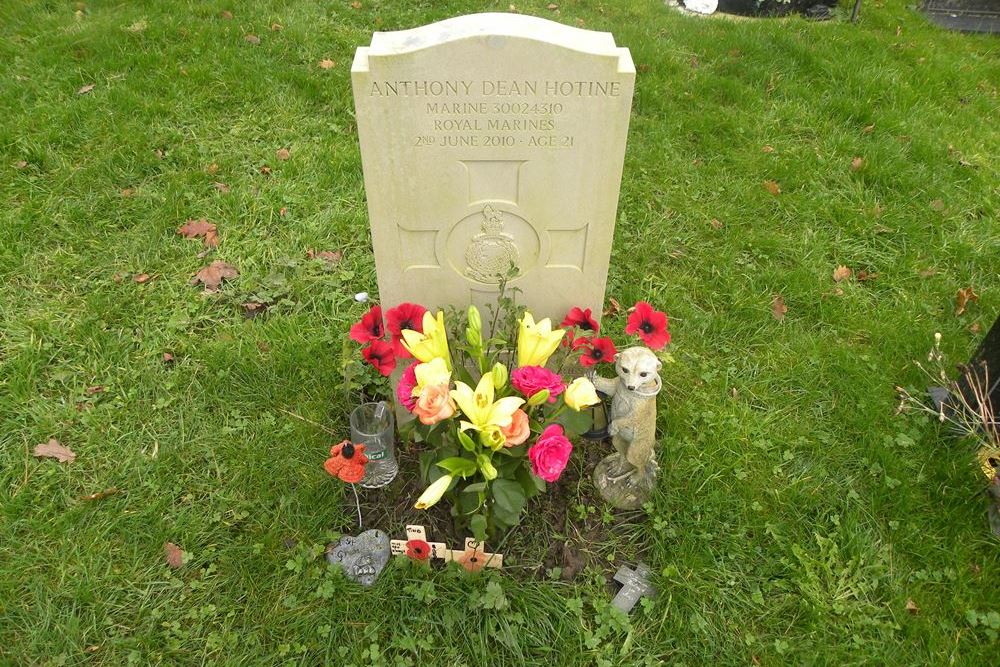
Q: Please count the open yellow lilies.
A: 3